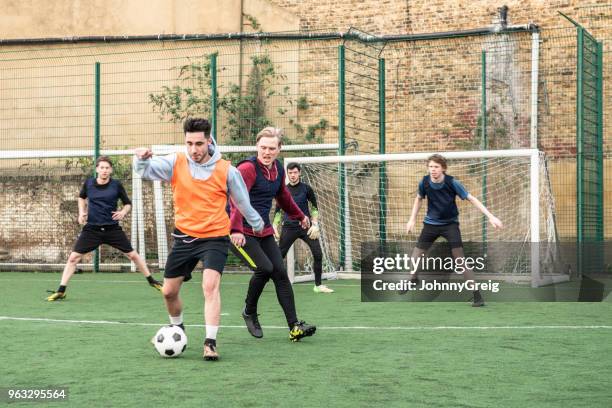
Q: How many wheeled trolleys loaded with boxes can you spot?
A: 0